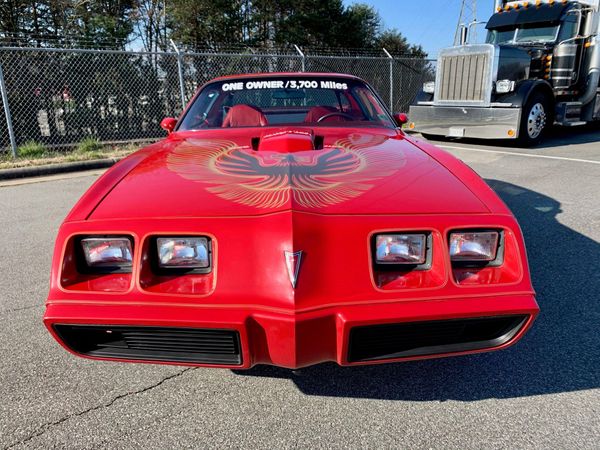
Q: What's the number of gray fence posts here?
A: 4